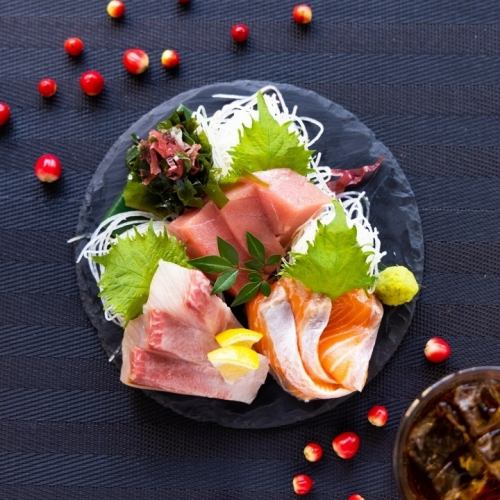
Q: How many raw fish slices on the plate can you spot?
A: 9